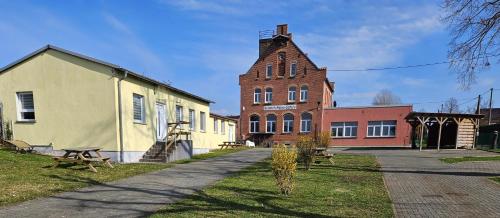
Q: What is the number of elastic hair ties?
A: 0